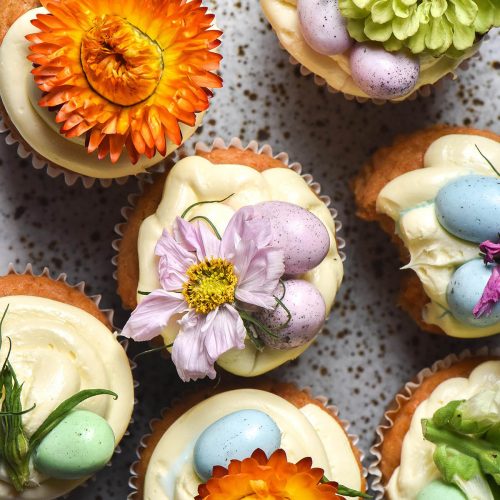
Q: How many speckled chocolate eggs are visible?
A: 9